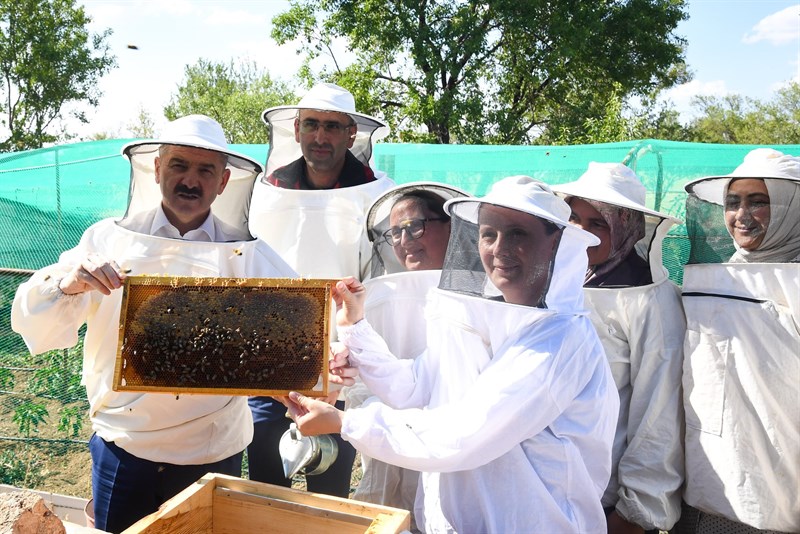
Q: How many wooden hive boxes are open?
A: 1